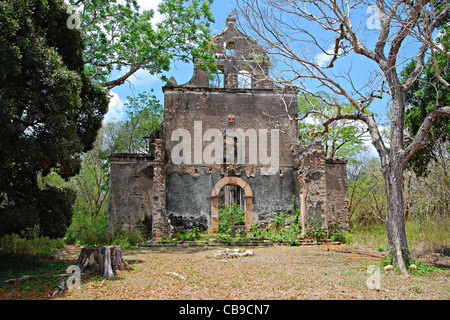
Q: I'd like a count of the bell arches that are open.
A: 3